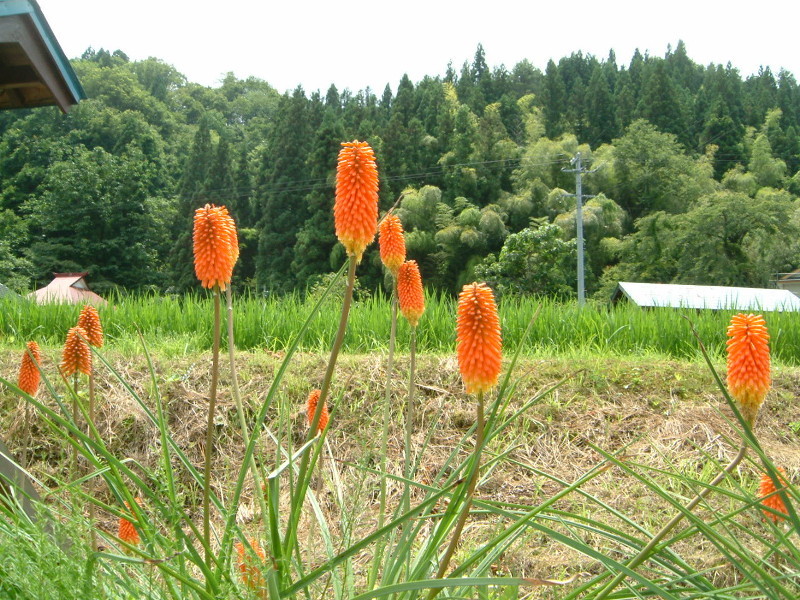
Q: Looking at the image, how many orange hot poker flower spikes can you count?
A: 13